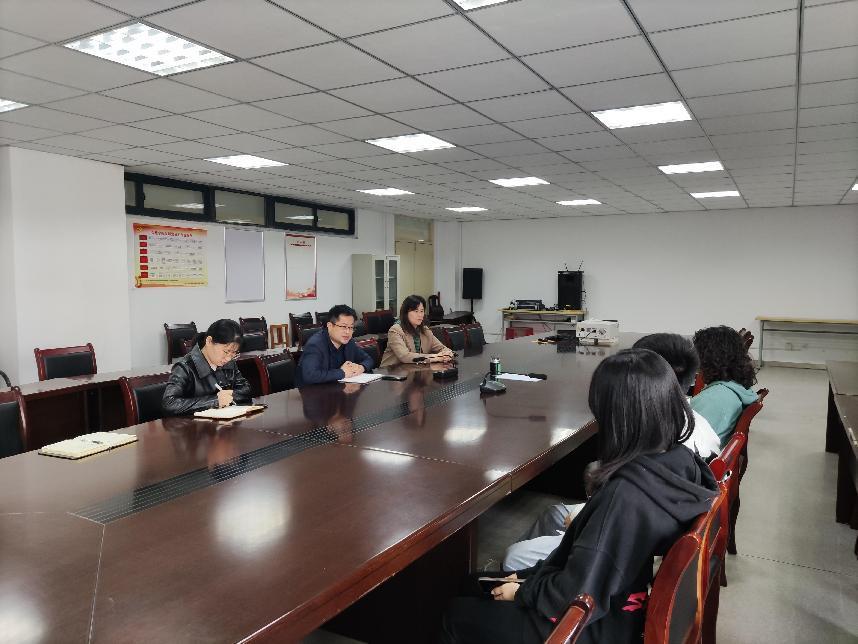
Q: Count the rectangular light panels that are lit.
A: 13